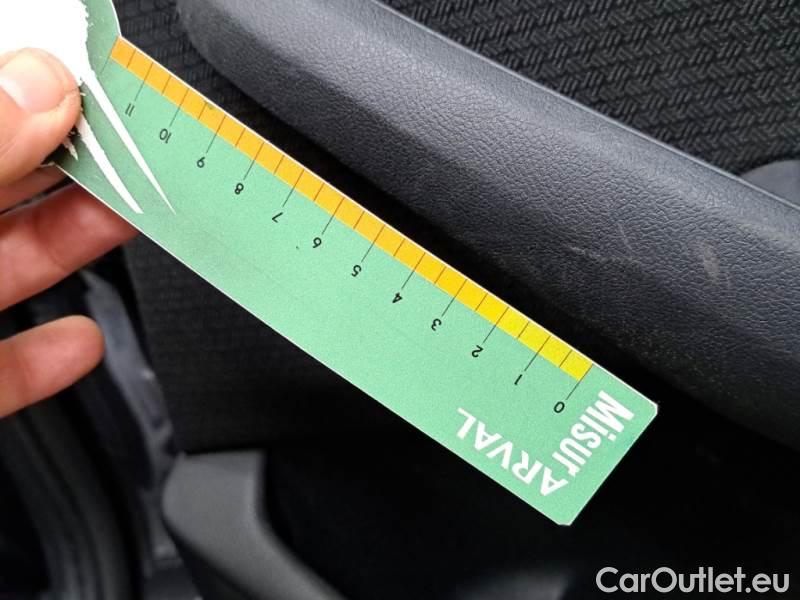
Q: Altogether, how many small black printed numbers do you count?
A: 12